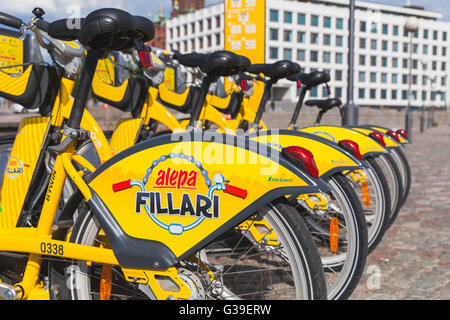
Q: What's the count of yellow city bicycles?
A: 5